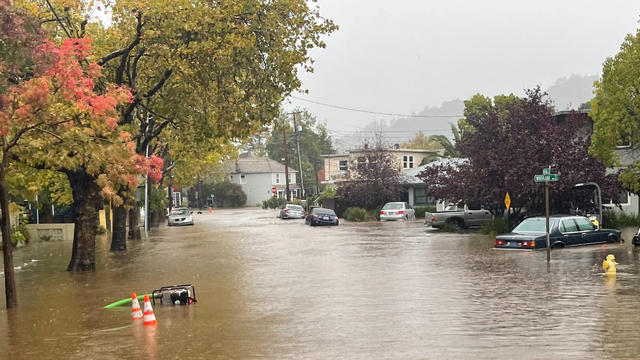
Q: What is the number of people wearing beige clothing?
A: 0